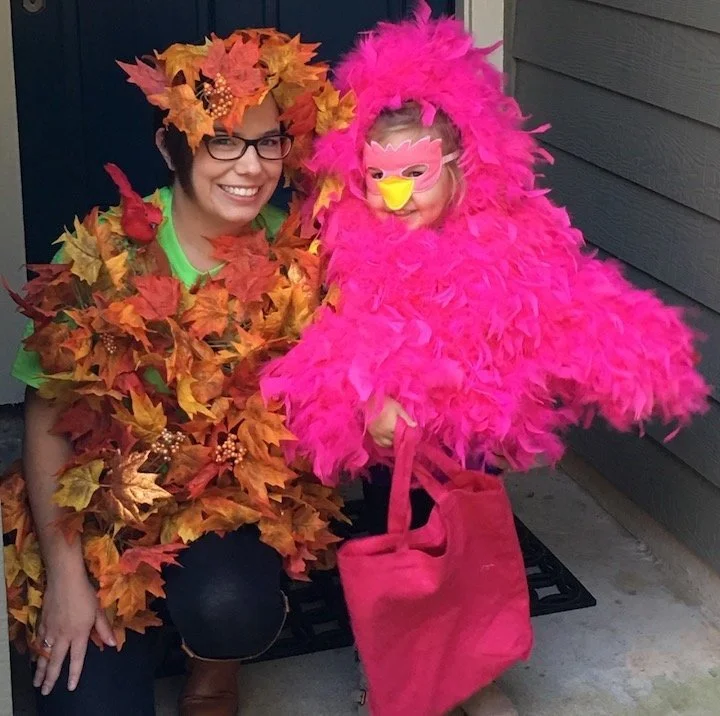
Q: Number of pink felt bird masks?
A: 1